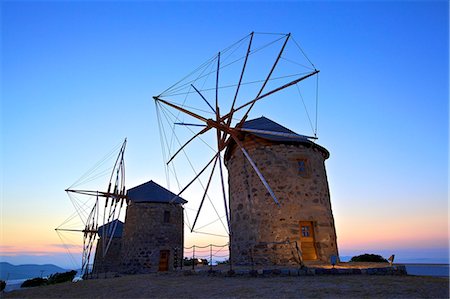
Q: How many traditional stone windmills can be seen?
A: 3